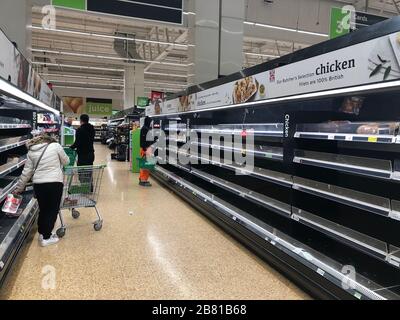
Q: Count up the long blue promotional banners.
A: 0